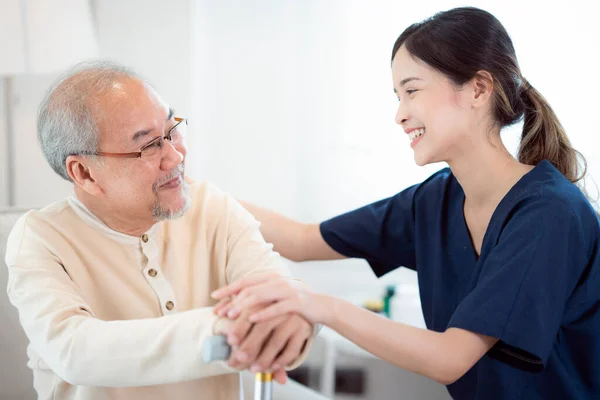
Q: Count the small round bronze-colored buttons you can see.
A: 3